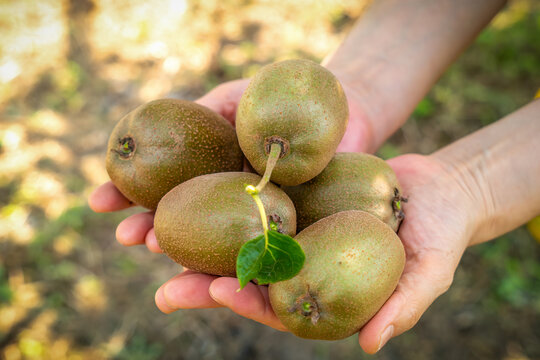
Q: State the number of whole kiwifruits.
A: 5